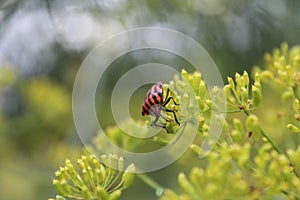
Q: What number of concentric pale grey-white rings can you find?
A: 2